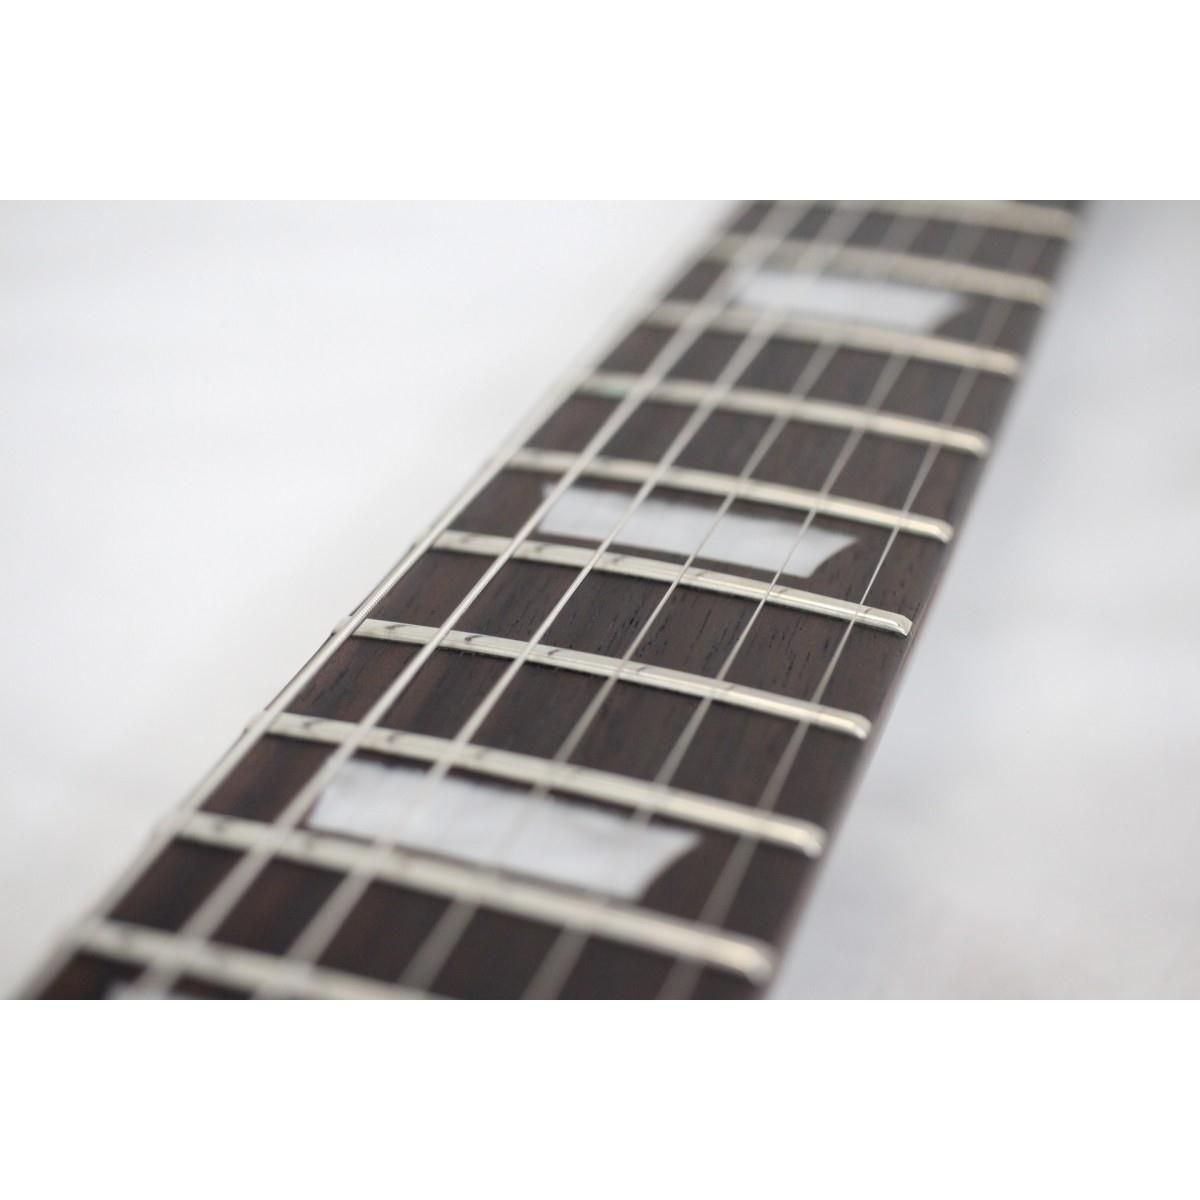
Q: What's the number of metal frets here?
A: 10